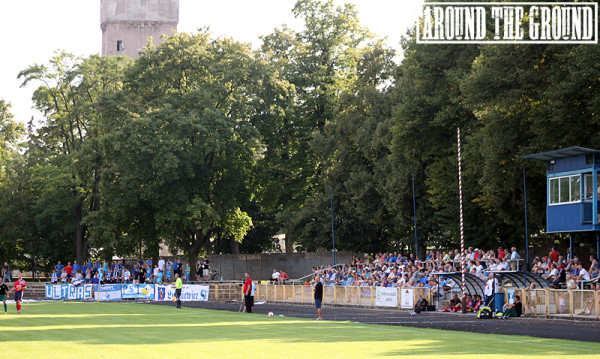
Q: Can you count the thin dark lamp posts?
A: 3